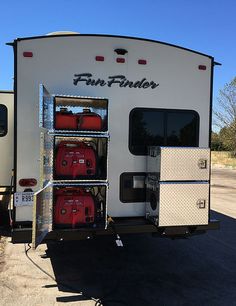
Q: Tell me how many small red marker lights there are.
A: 5